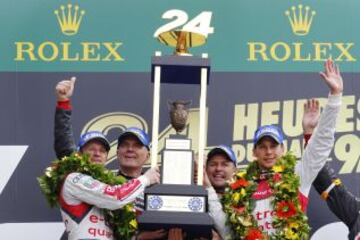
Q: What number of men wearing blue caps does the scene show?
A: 4